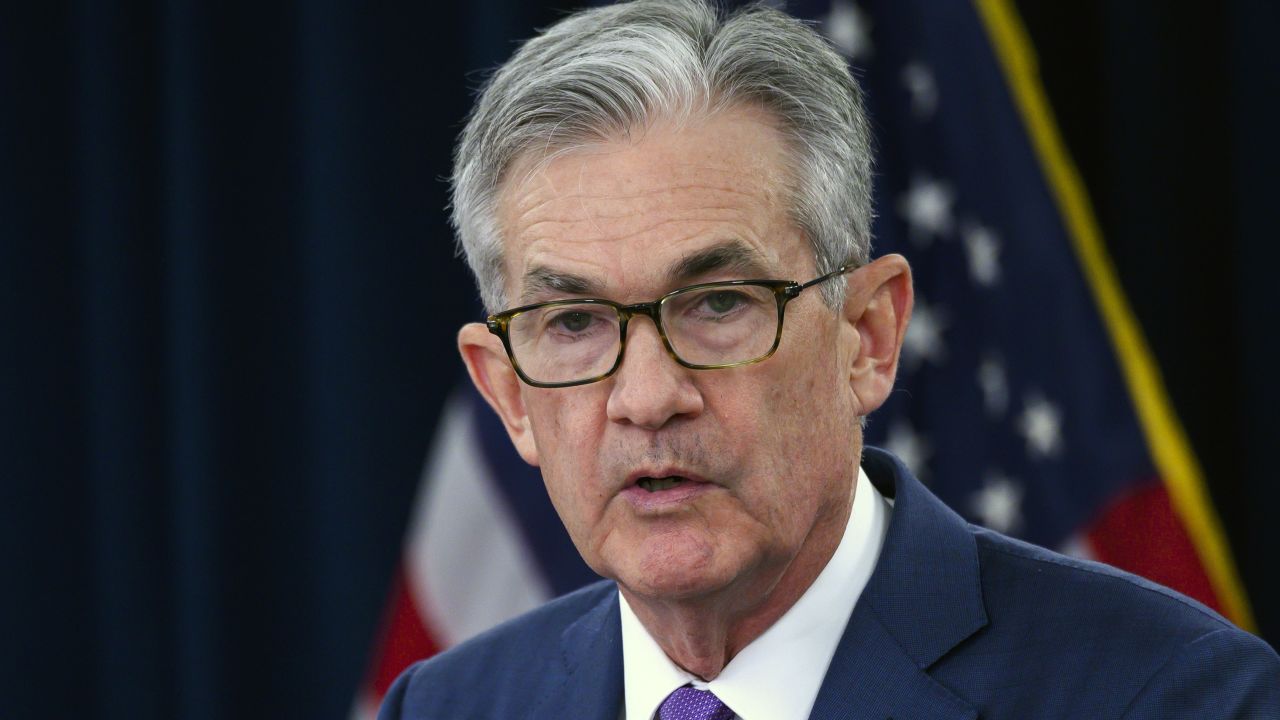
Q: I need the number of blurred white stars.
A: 9